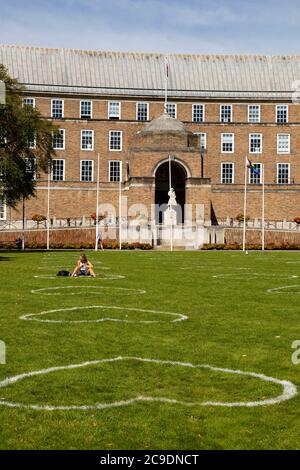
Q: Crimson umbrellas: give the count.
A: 0